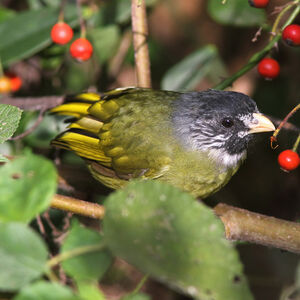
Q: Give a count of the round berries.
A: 8